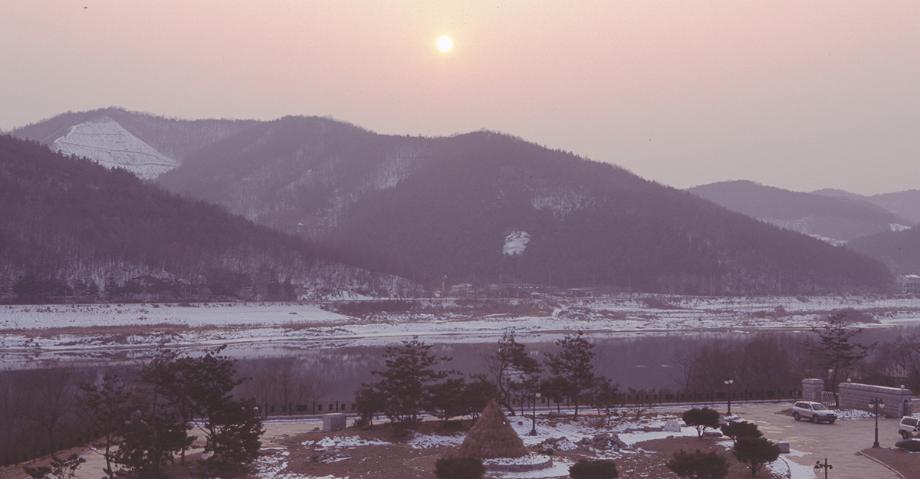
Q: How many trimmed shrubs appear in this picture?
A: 6